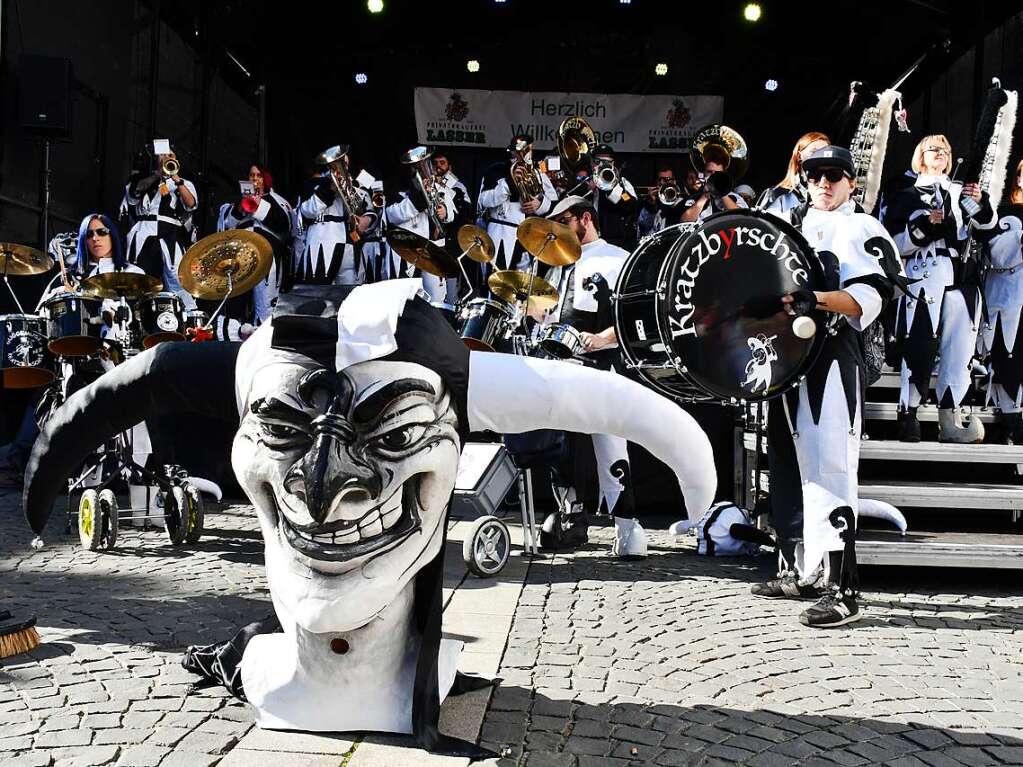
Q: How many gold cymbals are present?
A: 7